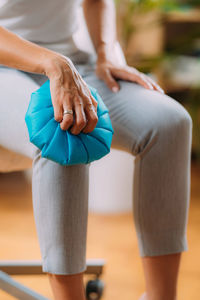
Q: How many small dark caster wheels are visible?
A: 1